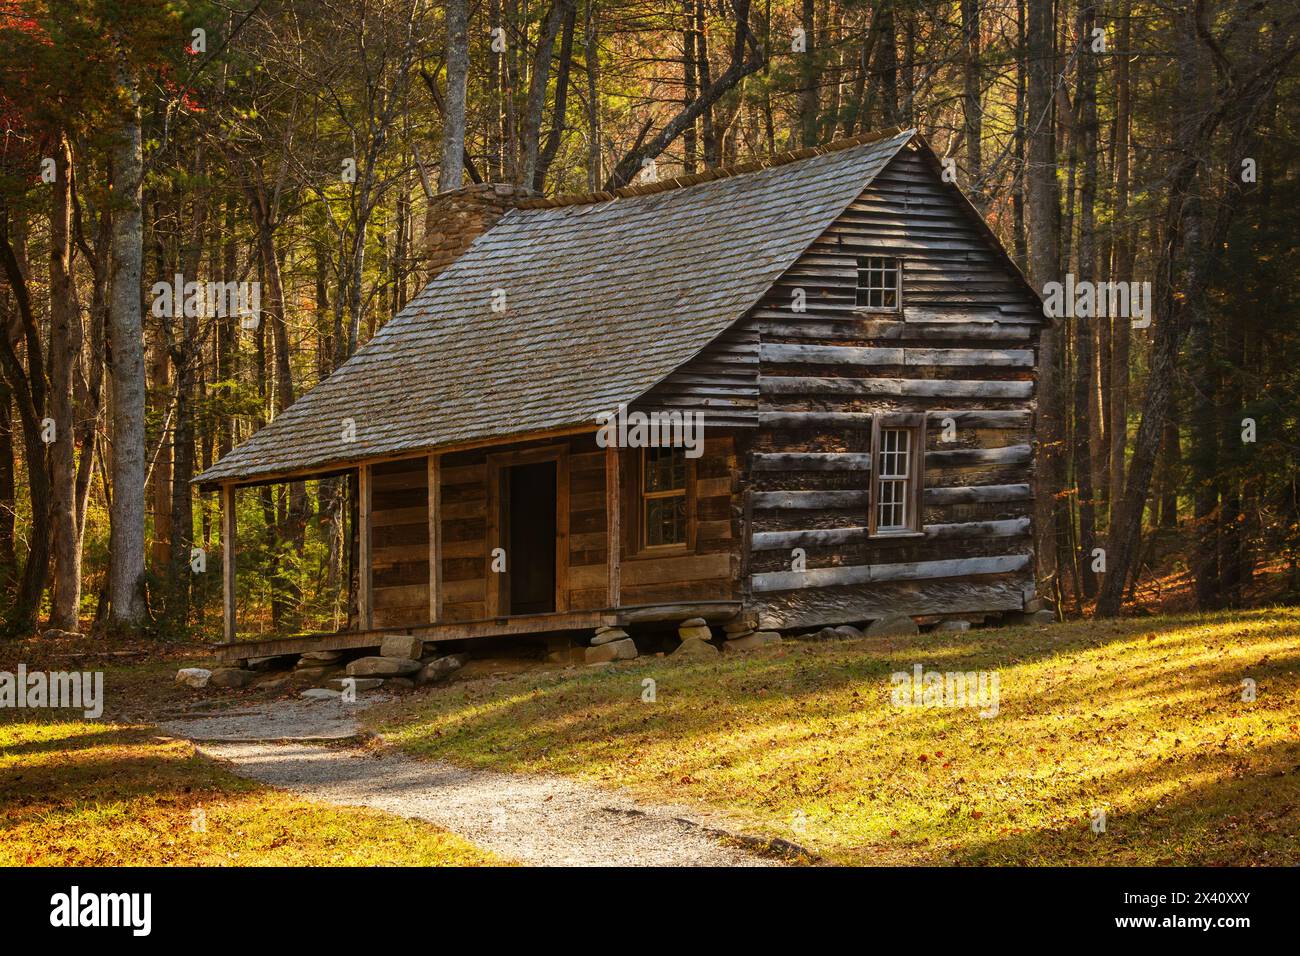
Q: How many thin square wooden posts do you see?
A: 4